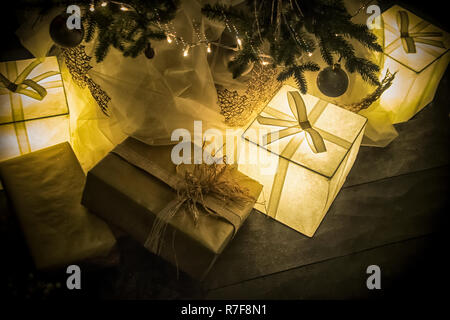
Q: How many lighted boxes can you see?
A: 3